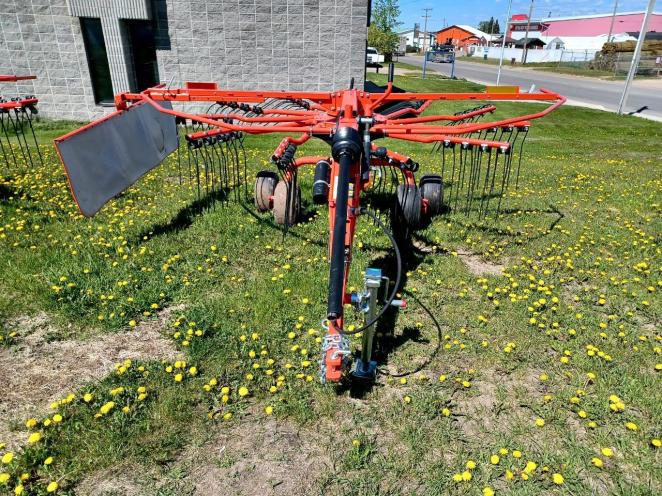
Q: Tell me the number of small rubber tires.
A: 4